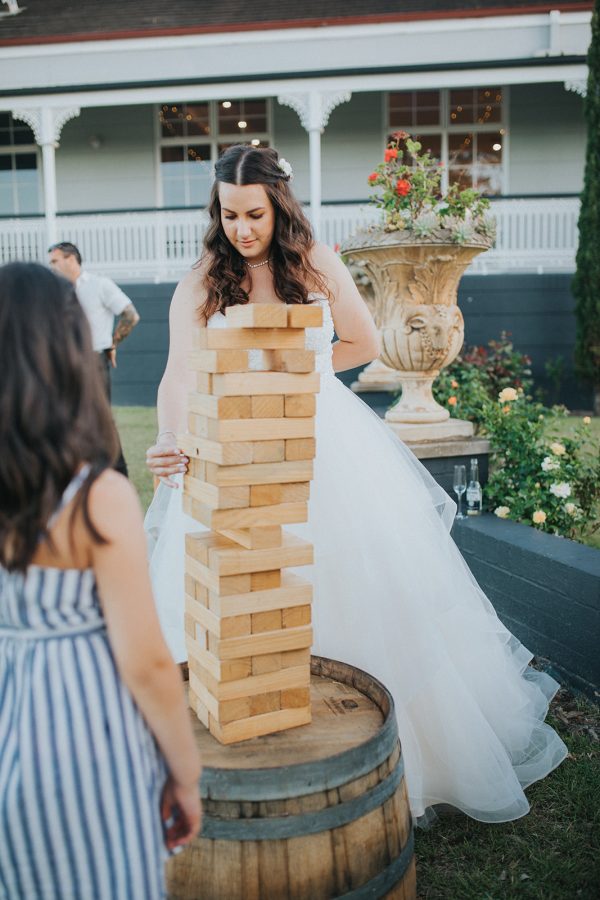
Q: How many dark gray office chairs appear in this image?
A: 0